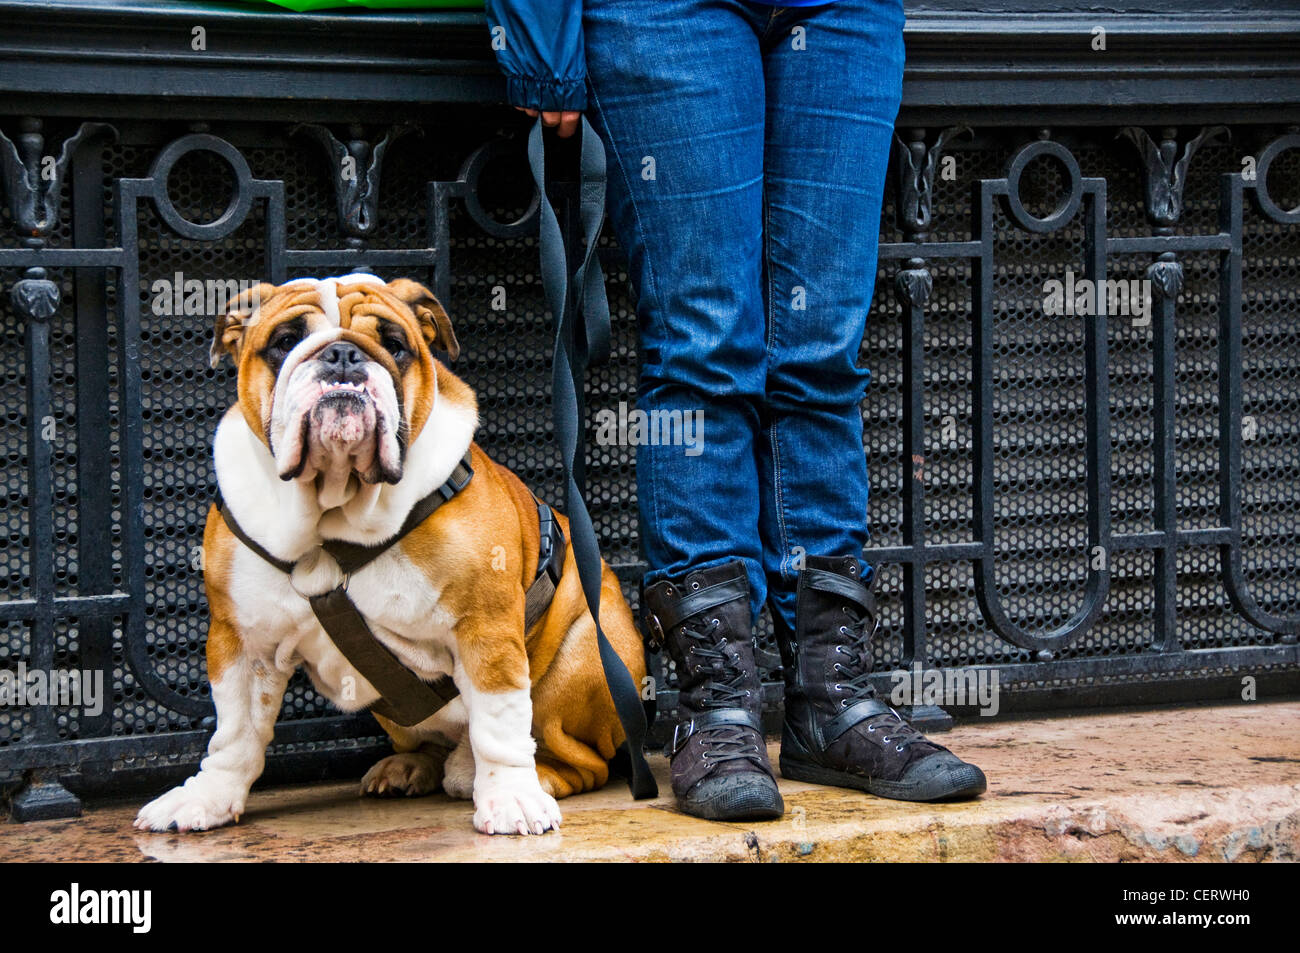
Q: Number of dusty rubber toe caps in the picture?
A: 2